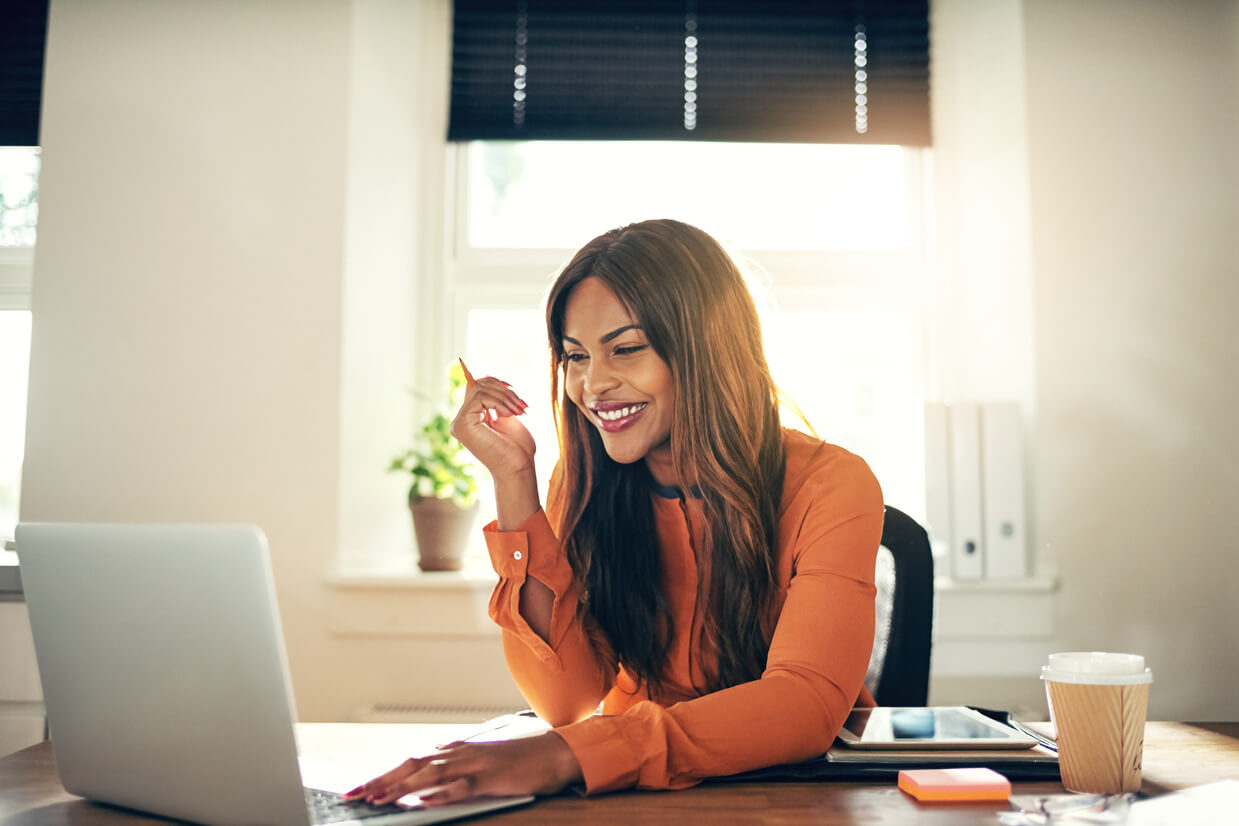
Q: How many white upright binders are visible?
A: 3